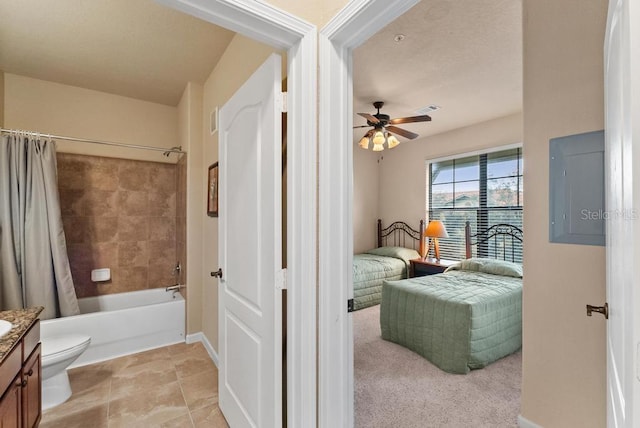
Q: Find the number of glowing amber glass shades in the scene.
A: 4